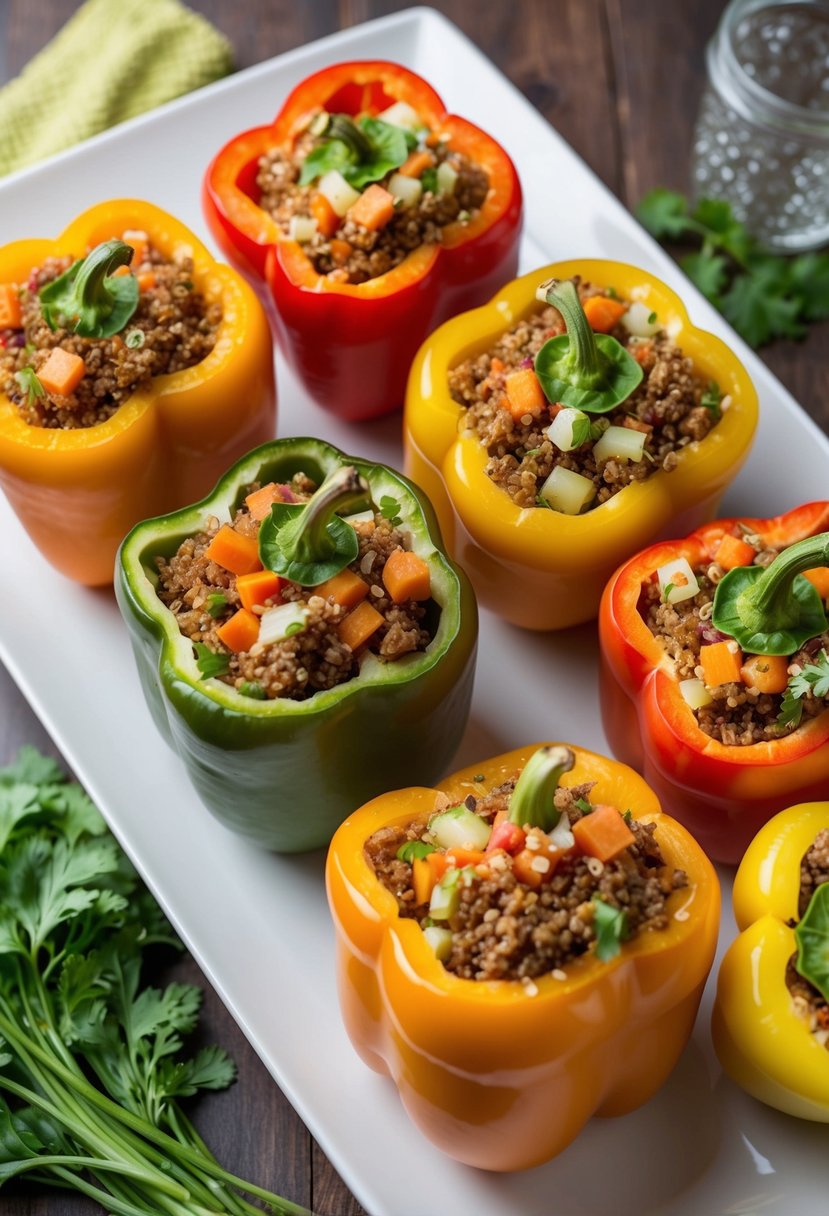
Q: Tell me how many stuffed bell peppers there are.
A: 7